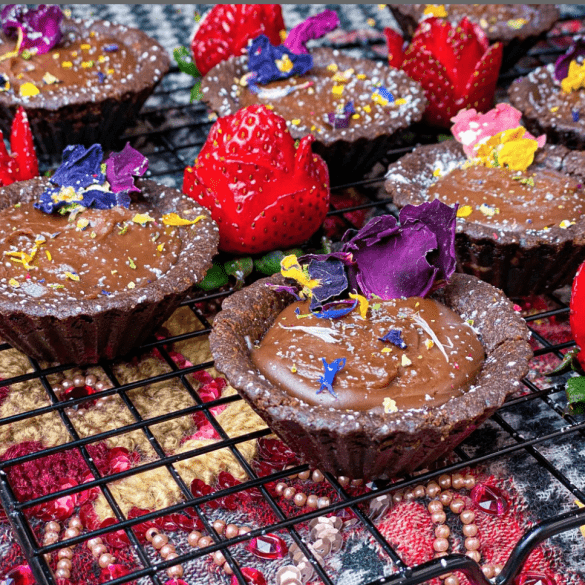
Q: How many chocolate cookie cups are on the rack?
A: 7